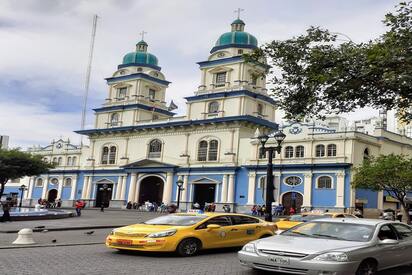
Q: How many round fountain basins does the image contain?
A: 1